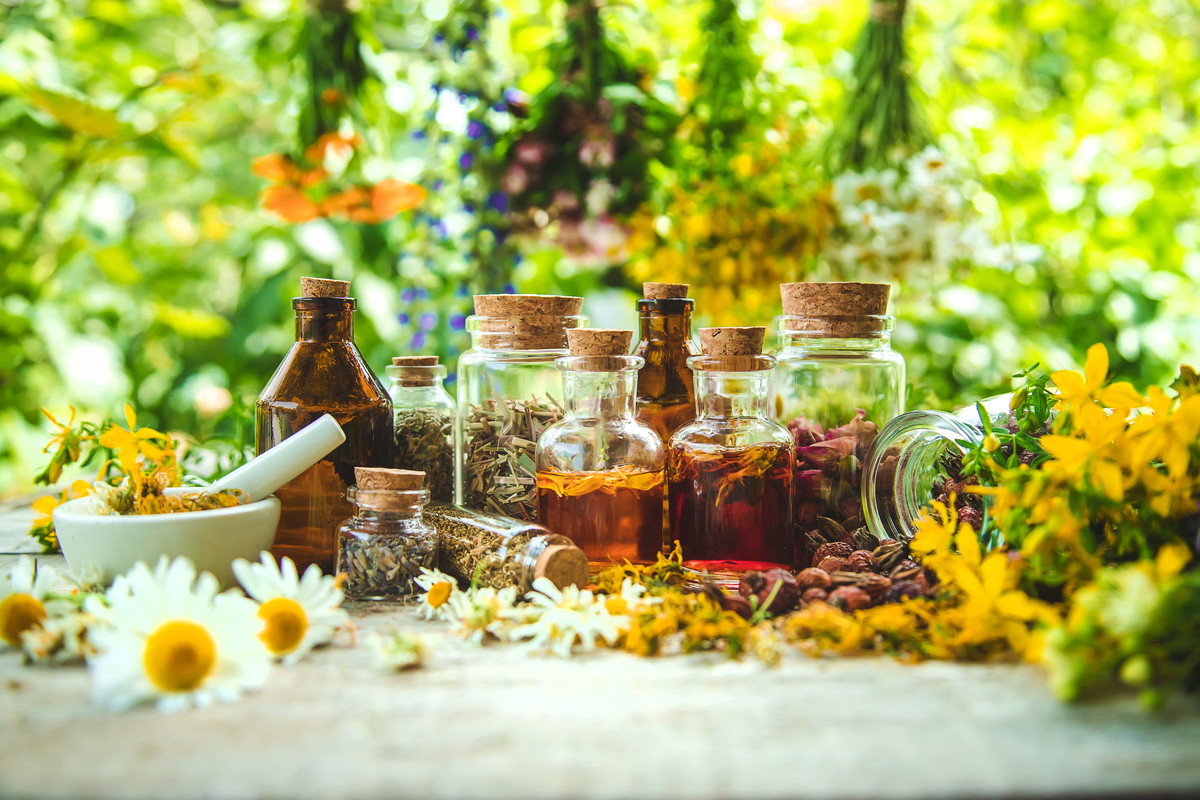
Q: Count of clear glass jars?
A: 8